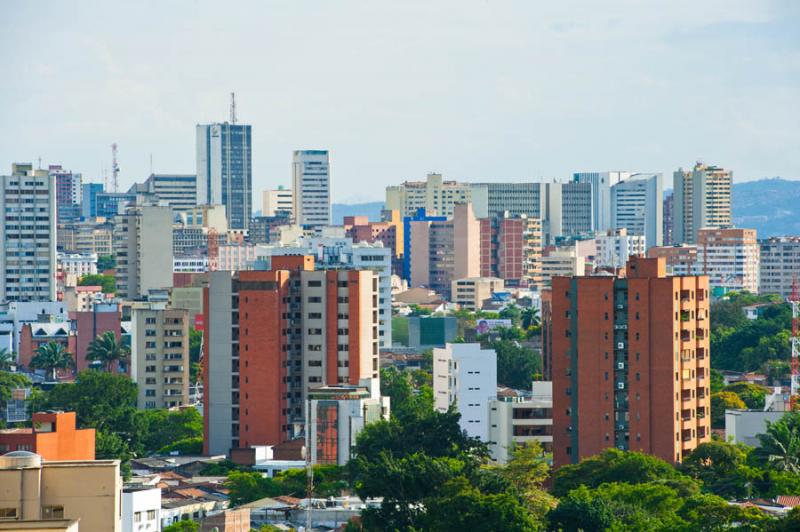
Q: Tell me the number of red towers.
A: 2